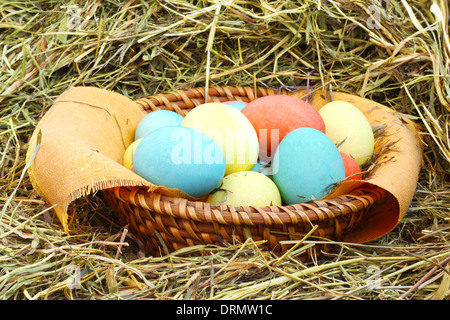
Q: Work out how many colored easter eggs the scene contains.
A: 11